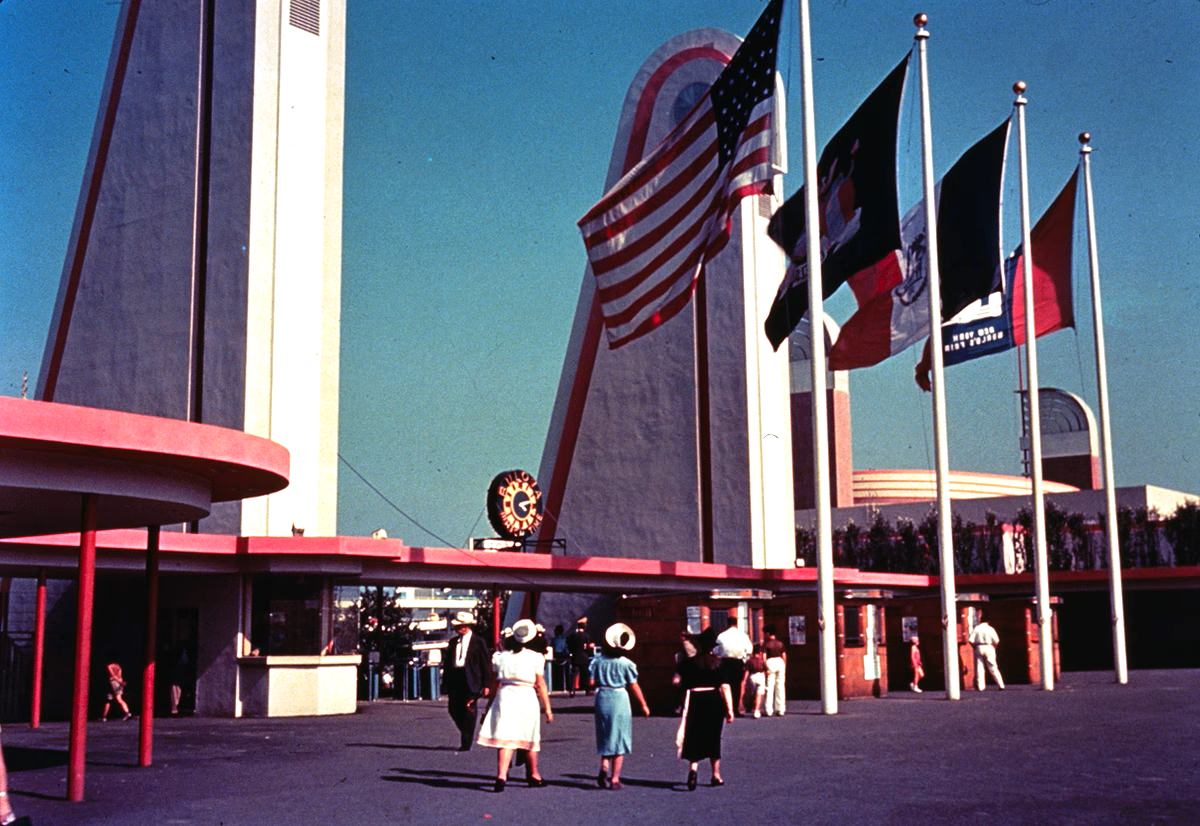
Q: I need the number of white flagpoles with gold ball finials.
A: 3